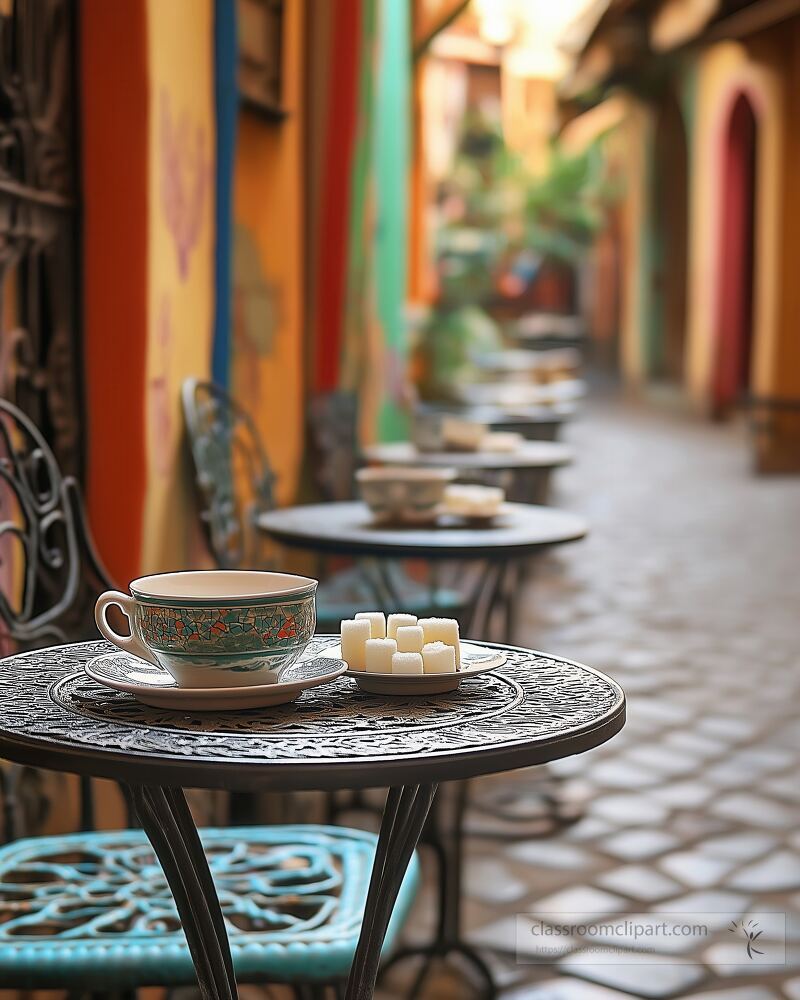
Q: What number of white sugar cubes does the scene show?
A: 8